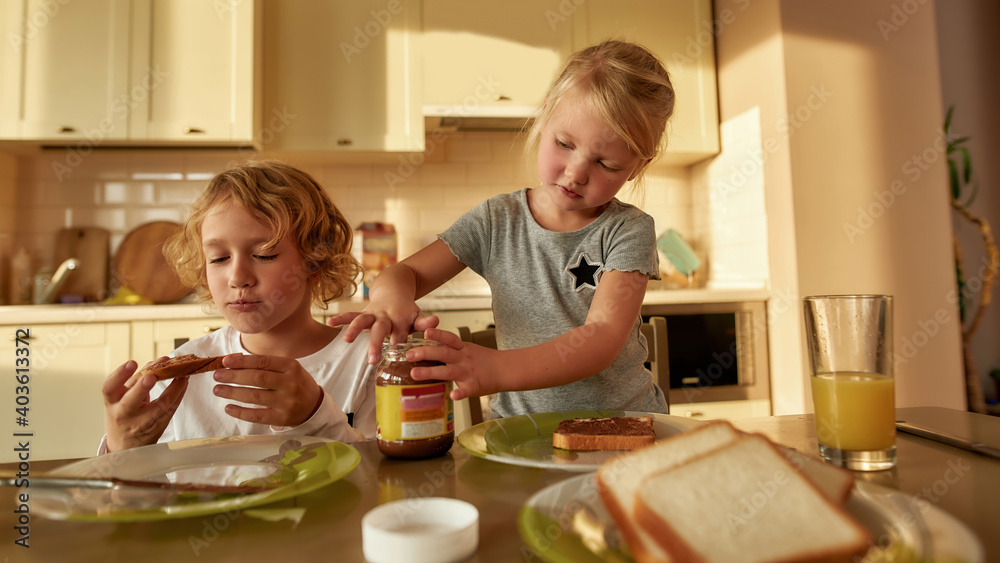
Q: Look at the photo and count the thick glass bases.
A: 1